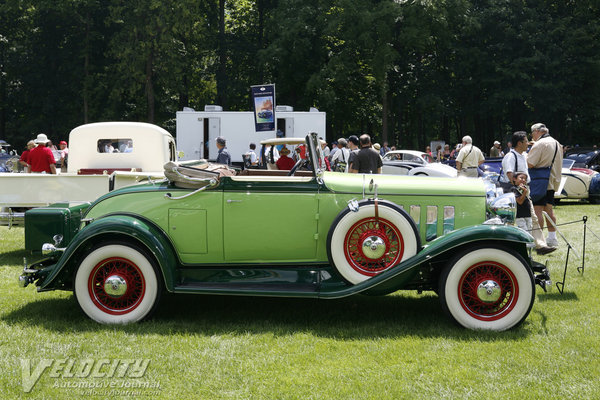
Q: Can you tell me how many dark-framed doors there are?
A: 2